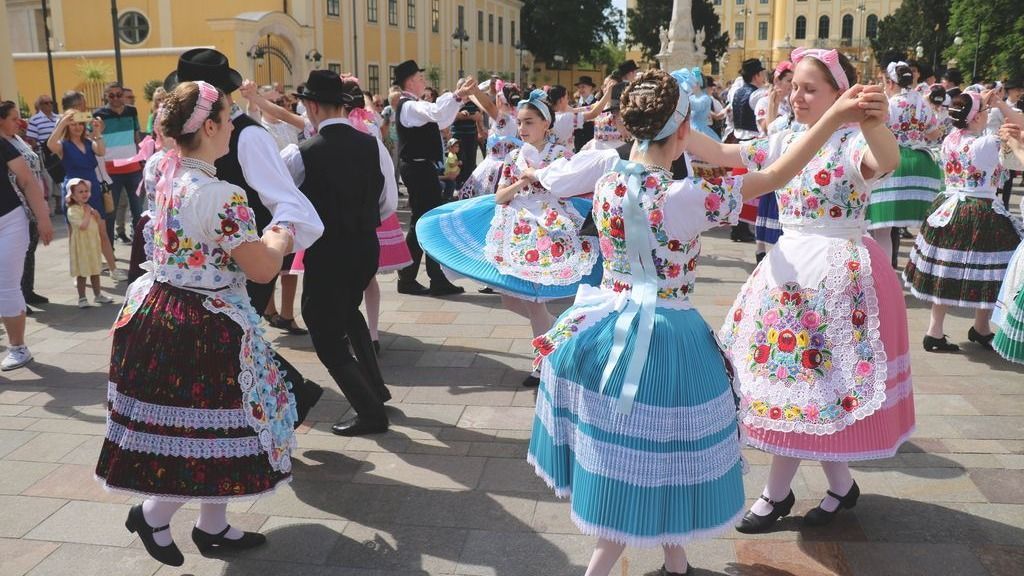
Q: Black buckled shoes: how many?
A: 4